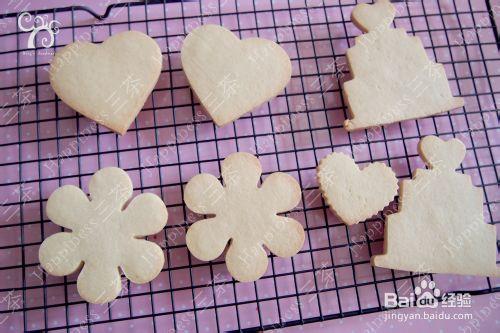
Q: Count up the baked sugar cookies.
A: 7